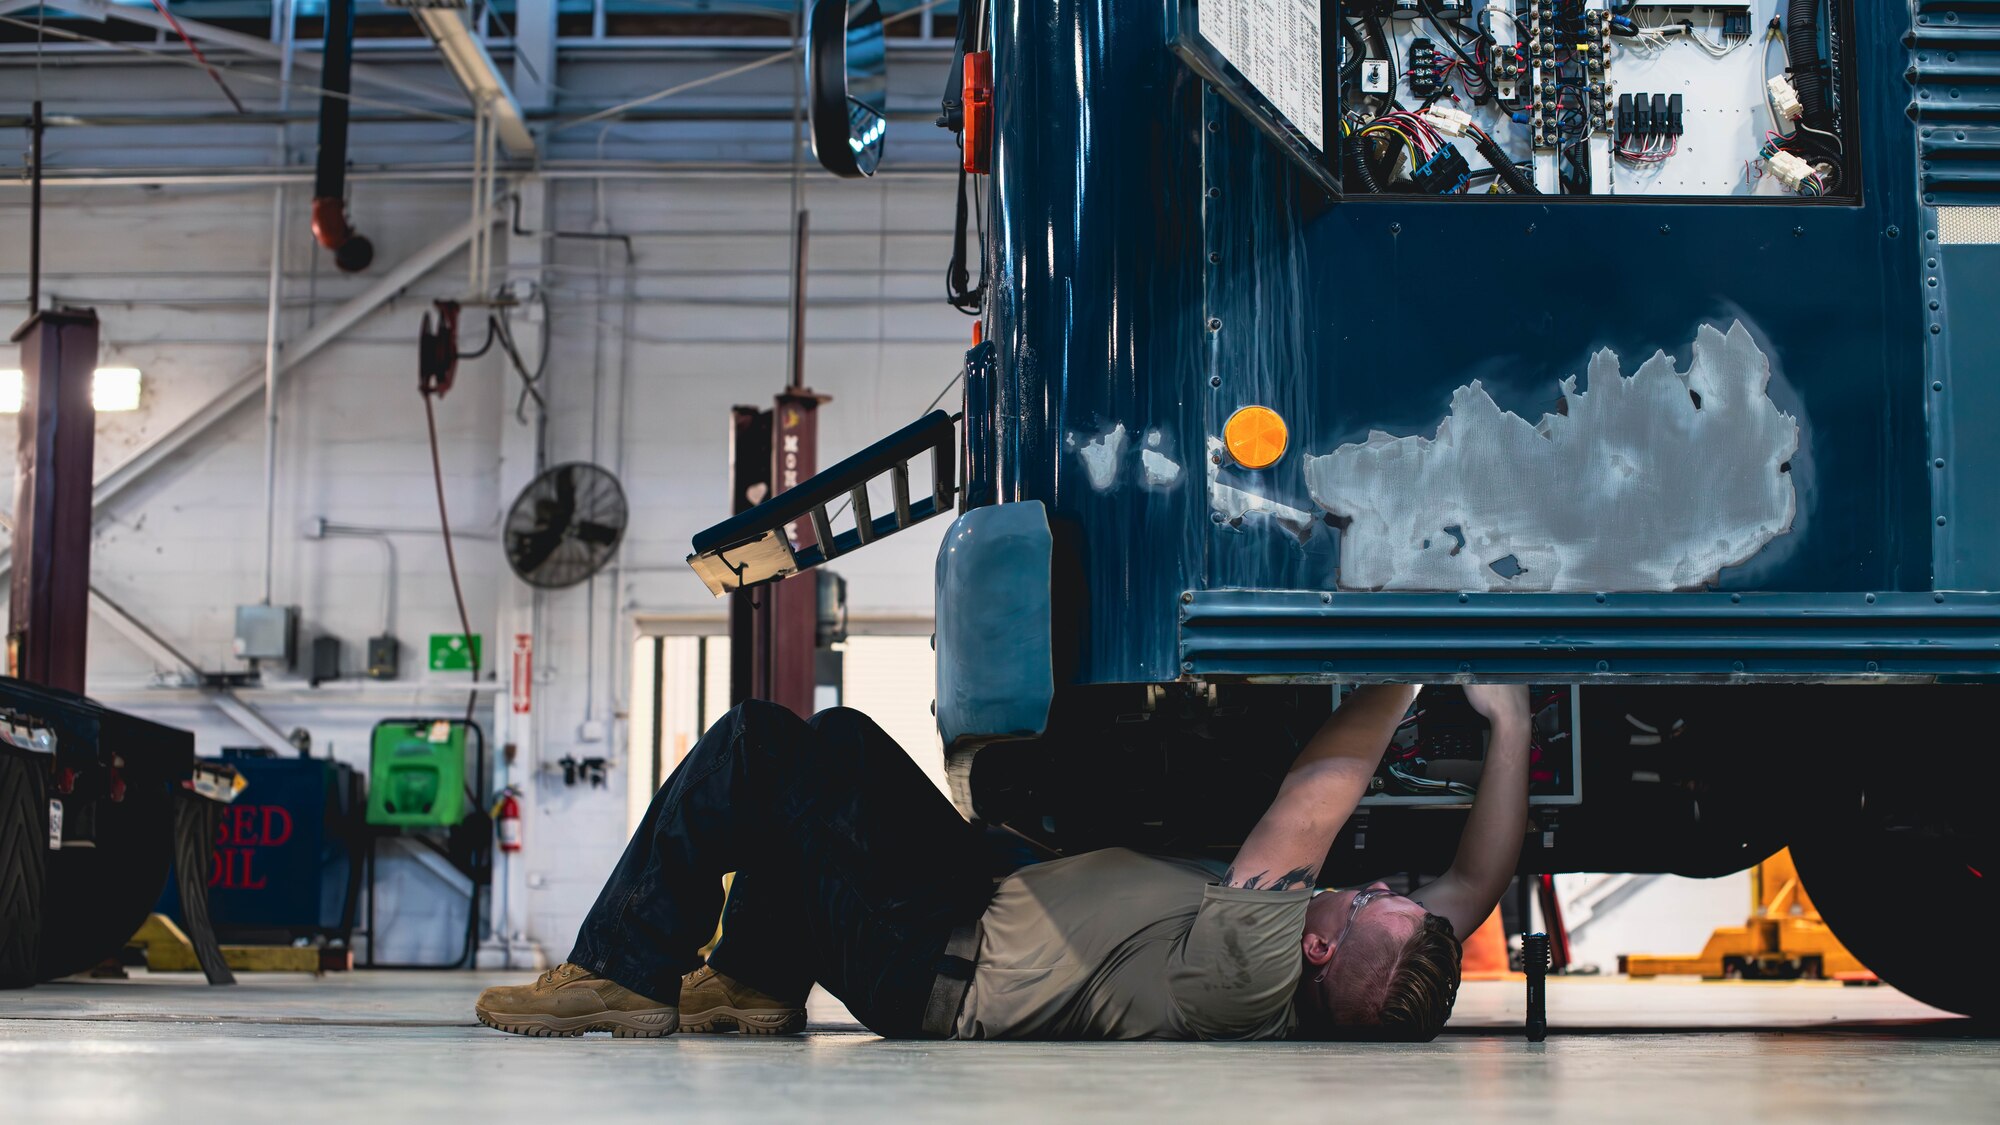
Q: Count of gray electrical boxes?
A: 3